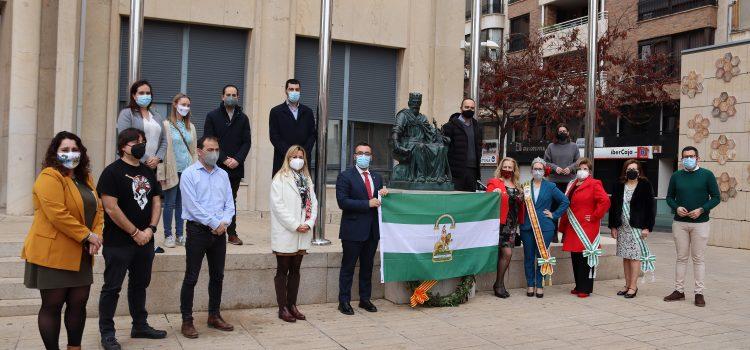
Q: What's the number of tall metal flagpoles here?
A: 4